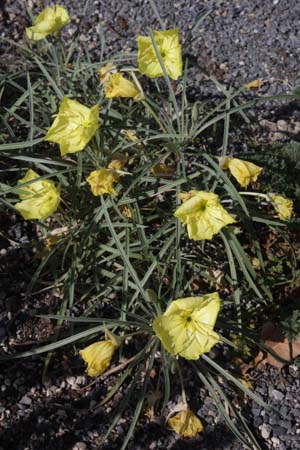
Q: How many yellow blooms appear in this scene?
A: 12